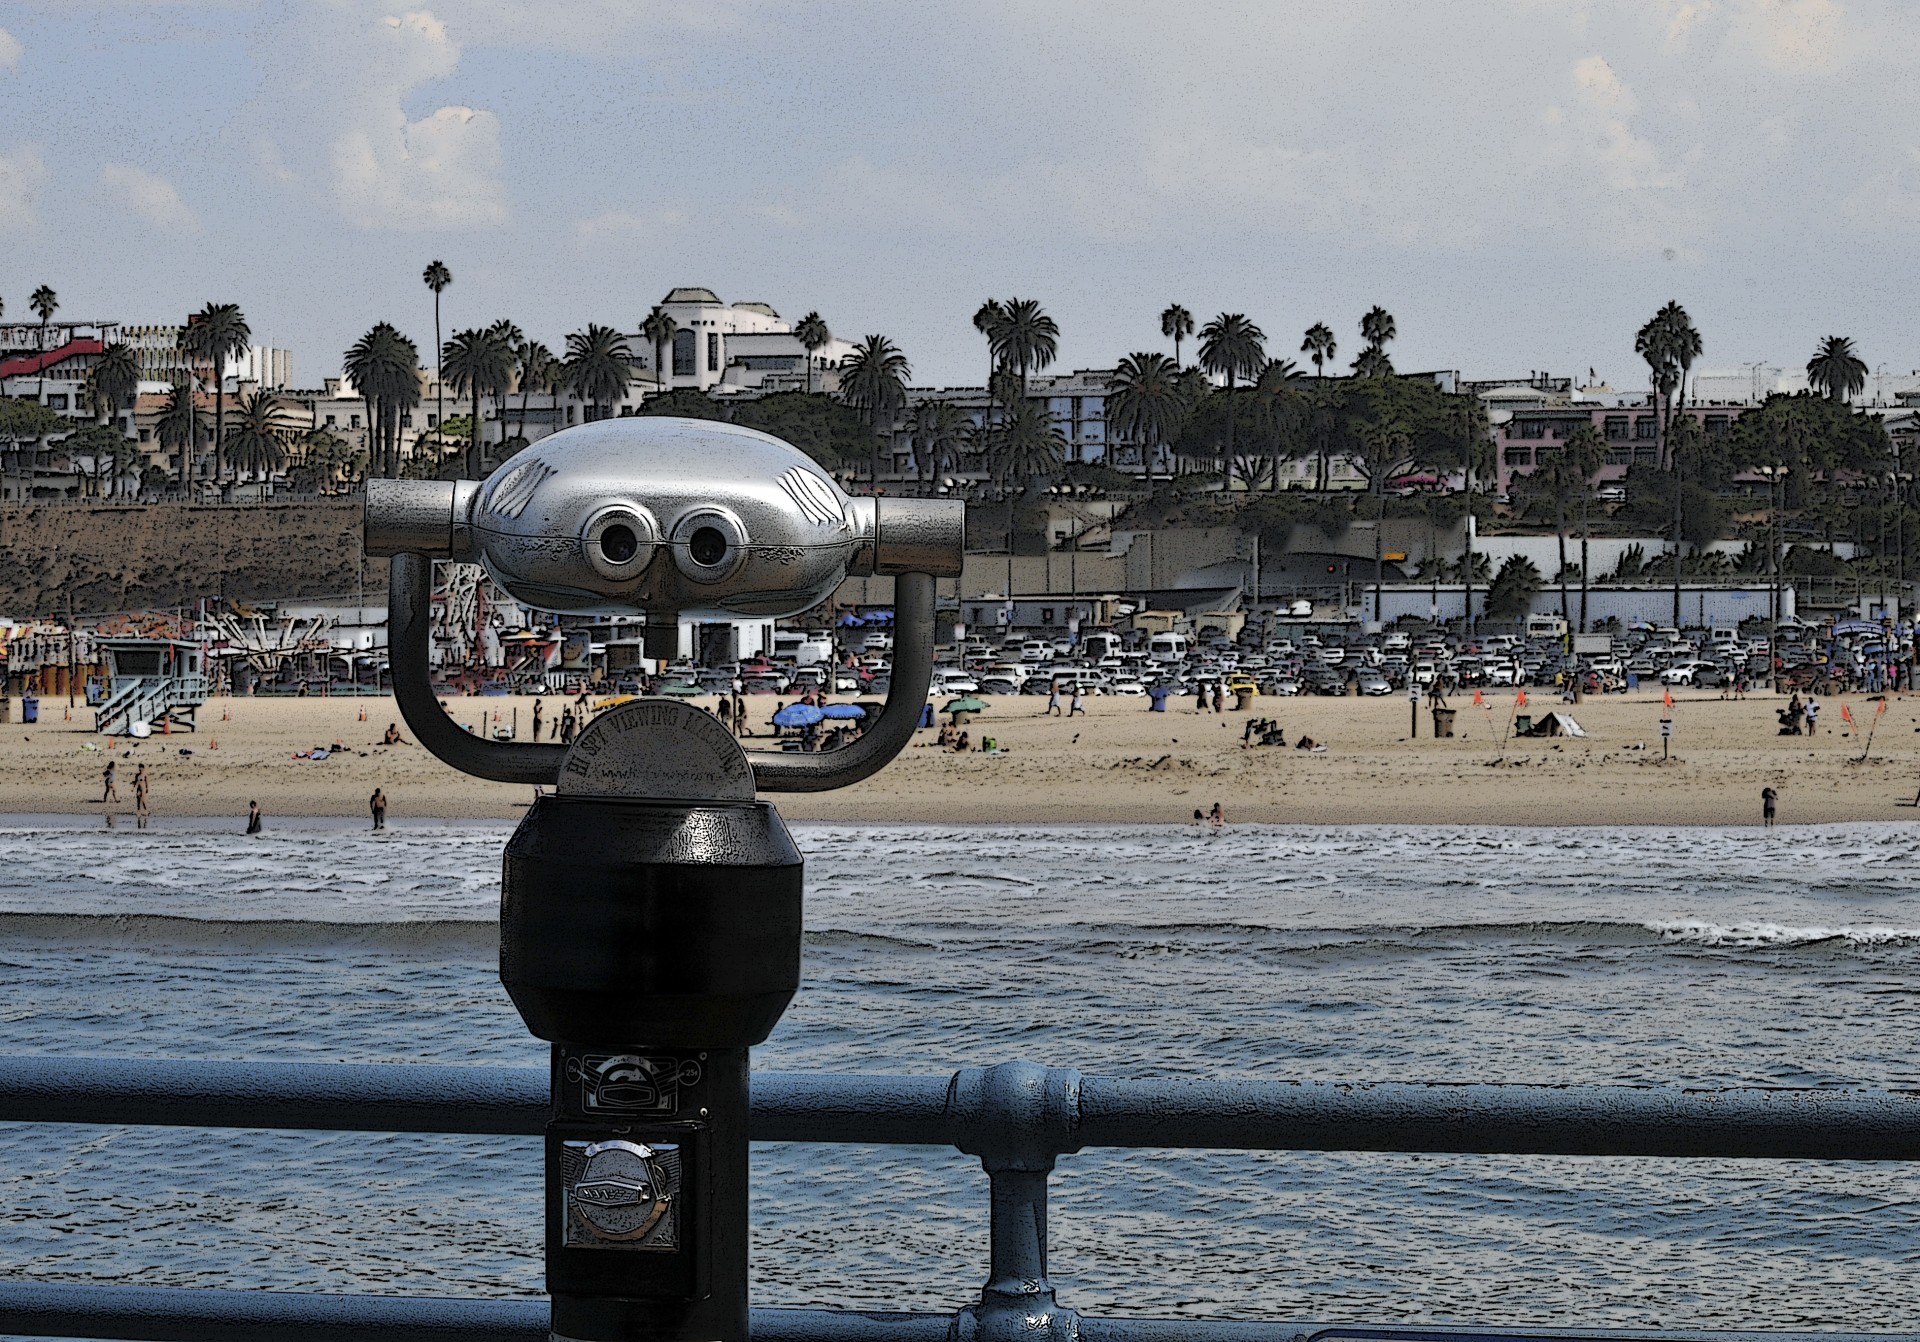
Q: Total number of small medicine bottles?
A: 0